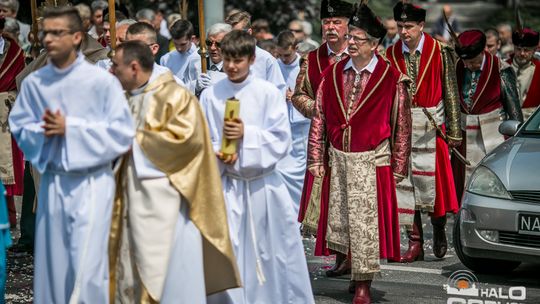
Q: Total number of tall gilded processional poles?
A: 3